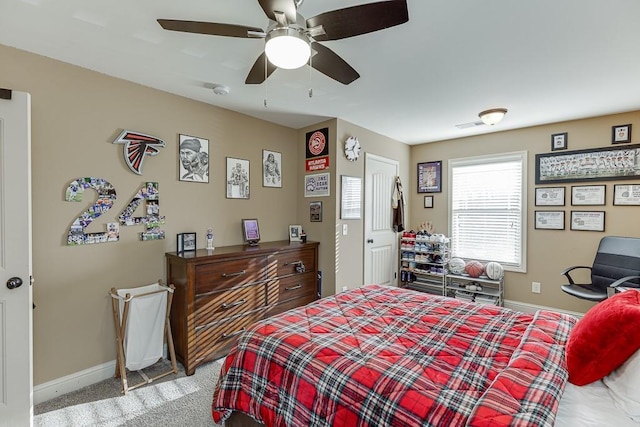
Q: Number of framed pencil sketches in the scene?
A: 3